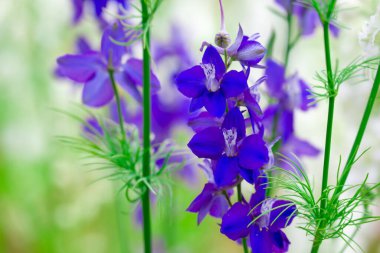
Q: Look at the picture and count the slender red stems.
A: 0